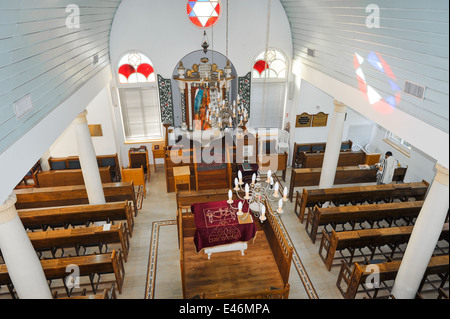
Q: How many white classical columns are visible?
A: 4